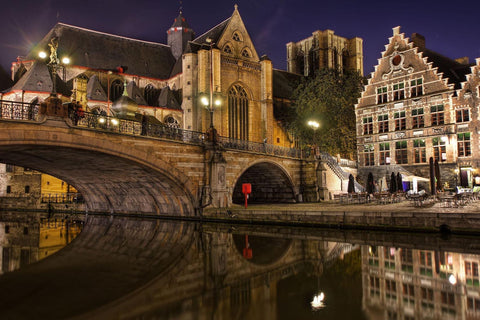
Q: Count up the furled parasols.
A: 6